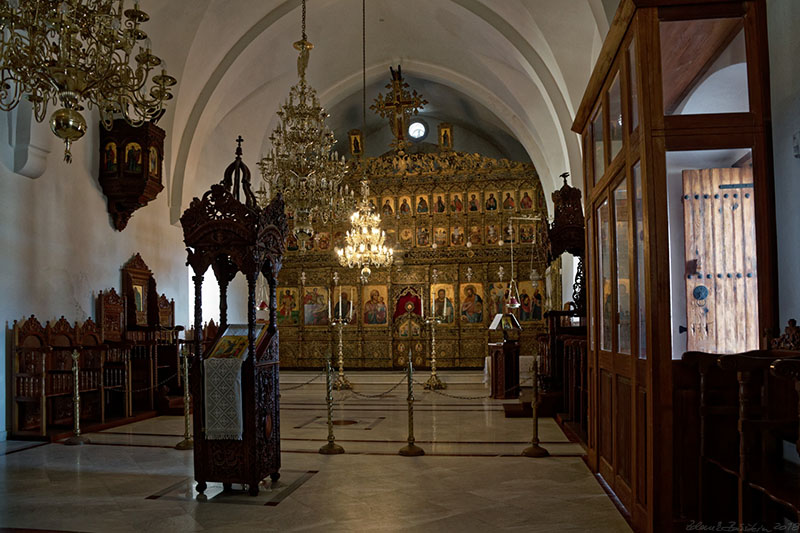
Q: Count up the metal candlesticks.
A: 2